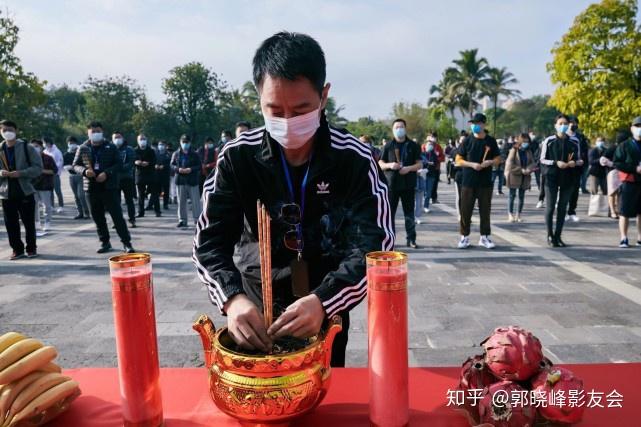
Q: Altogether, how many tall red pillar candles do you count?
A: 2